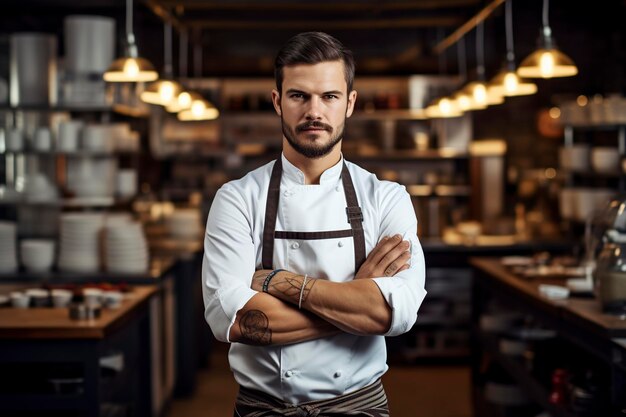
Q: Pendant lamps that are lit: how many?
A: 9